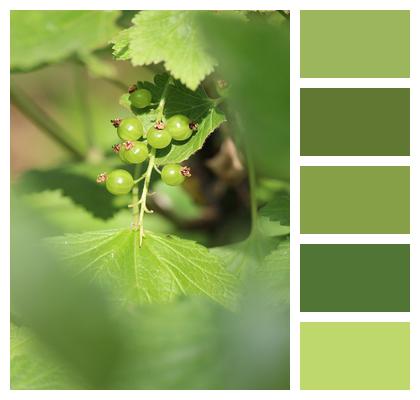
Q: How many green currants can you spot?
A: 8